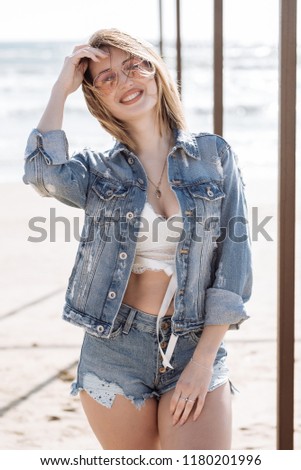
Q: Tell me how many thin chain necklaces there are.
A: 1